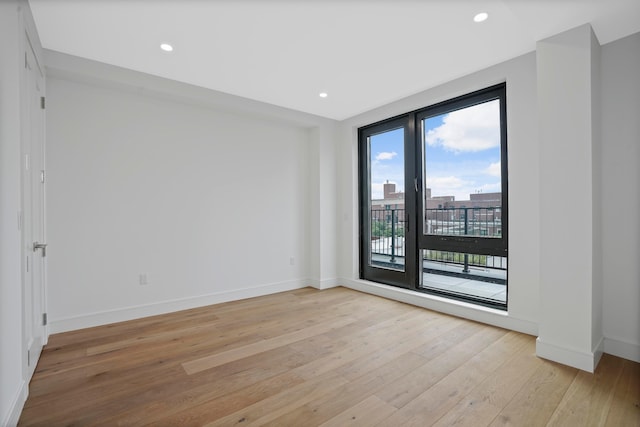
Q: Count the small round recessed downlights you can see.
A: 3